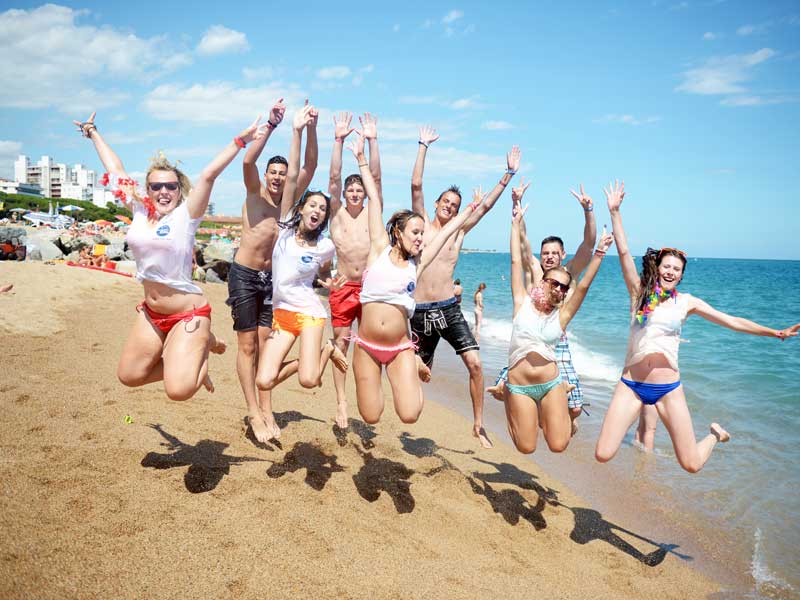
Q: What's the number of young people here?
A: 9